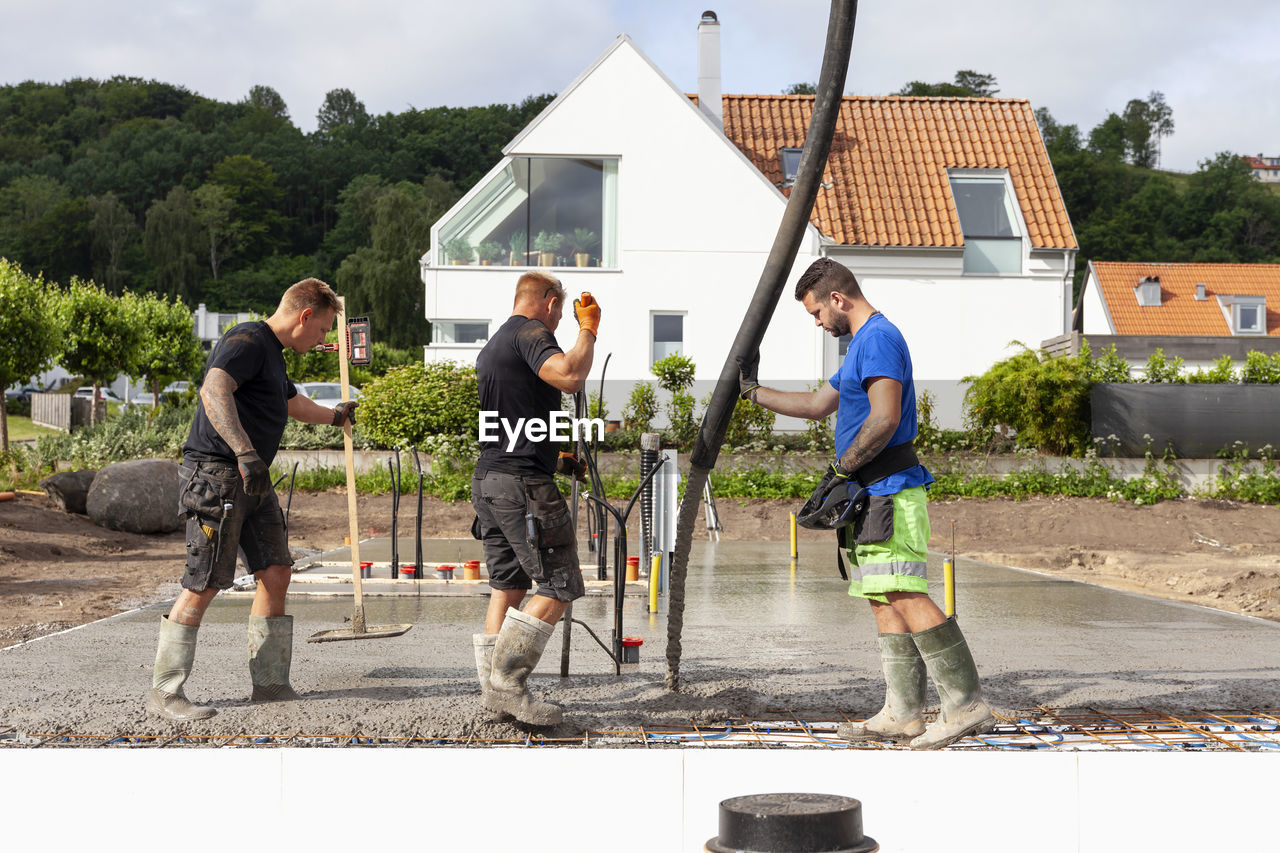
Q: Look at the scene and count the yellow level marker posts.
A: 3